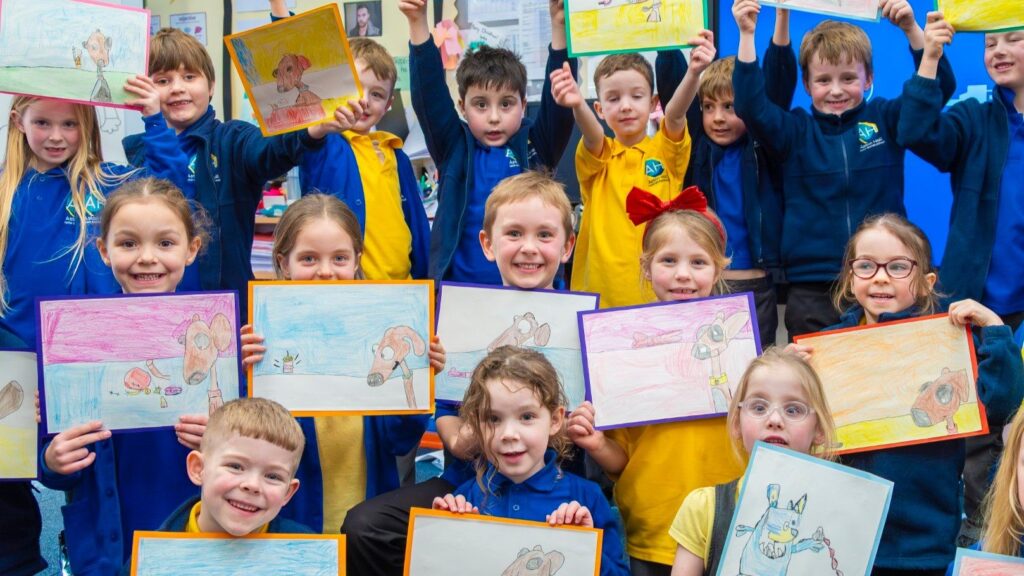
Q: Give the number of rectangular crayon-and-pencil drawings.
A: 15